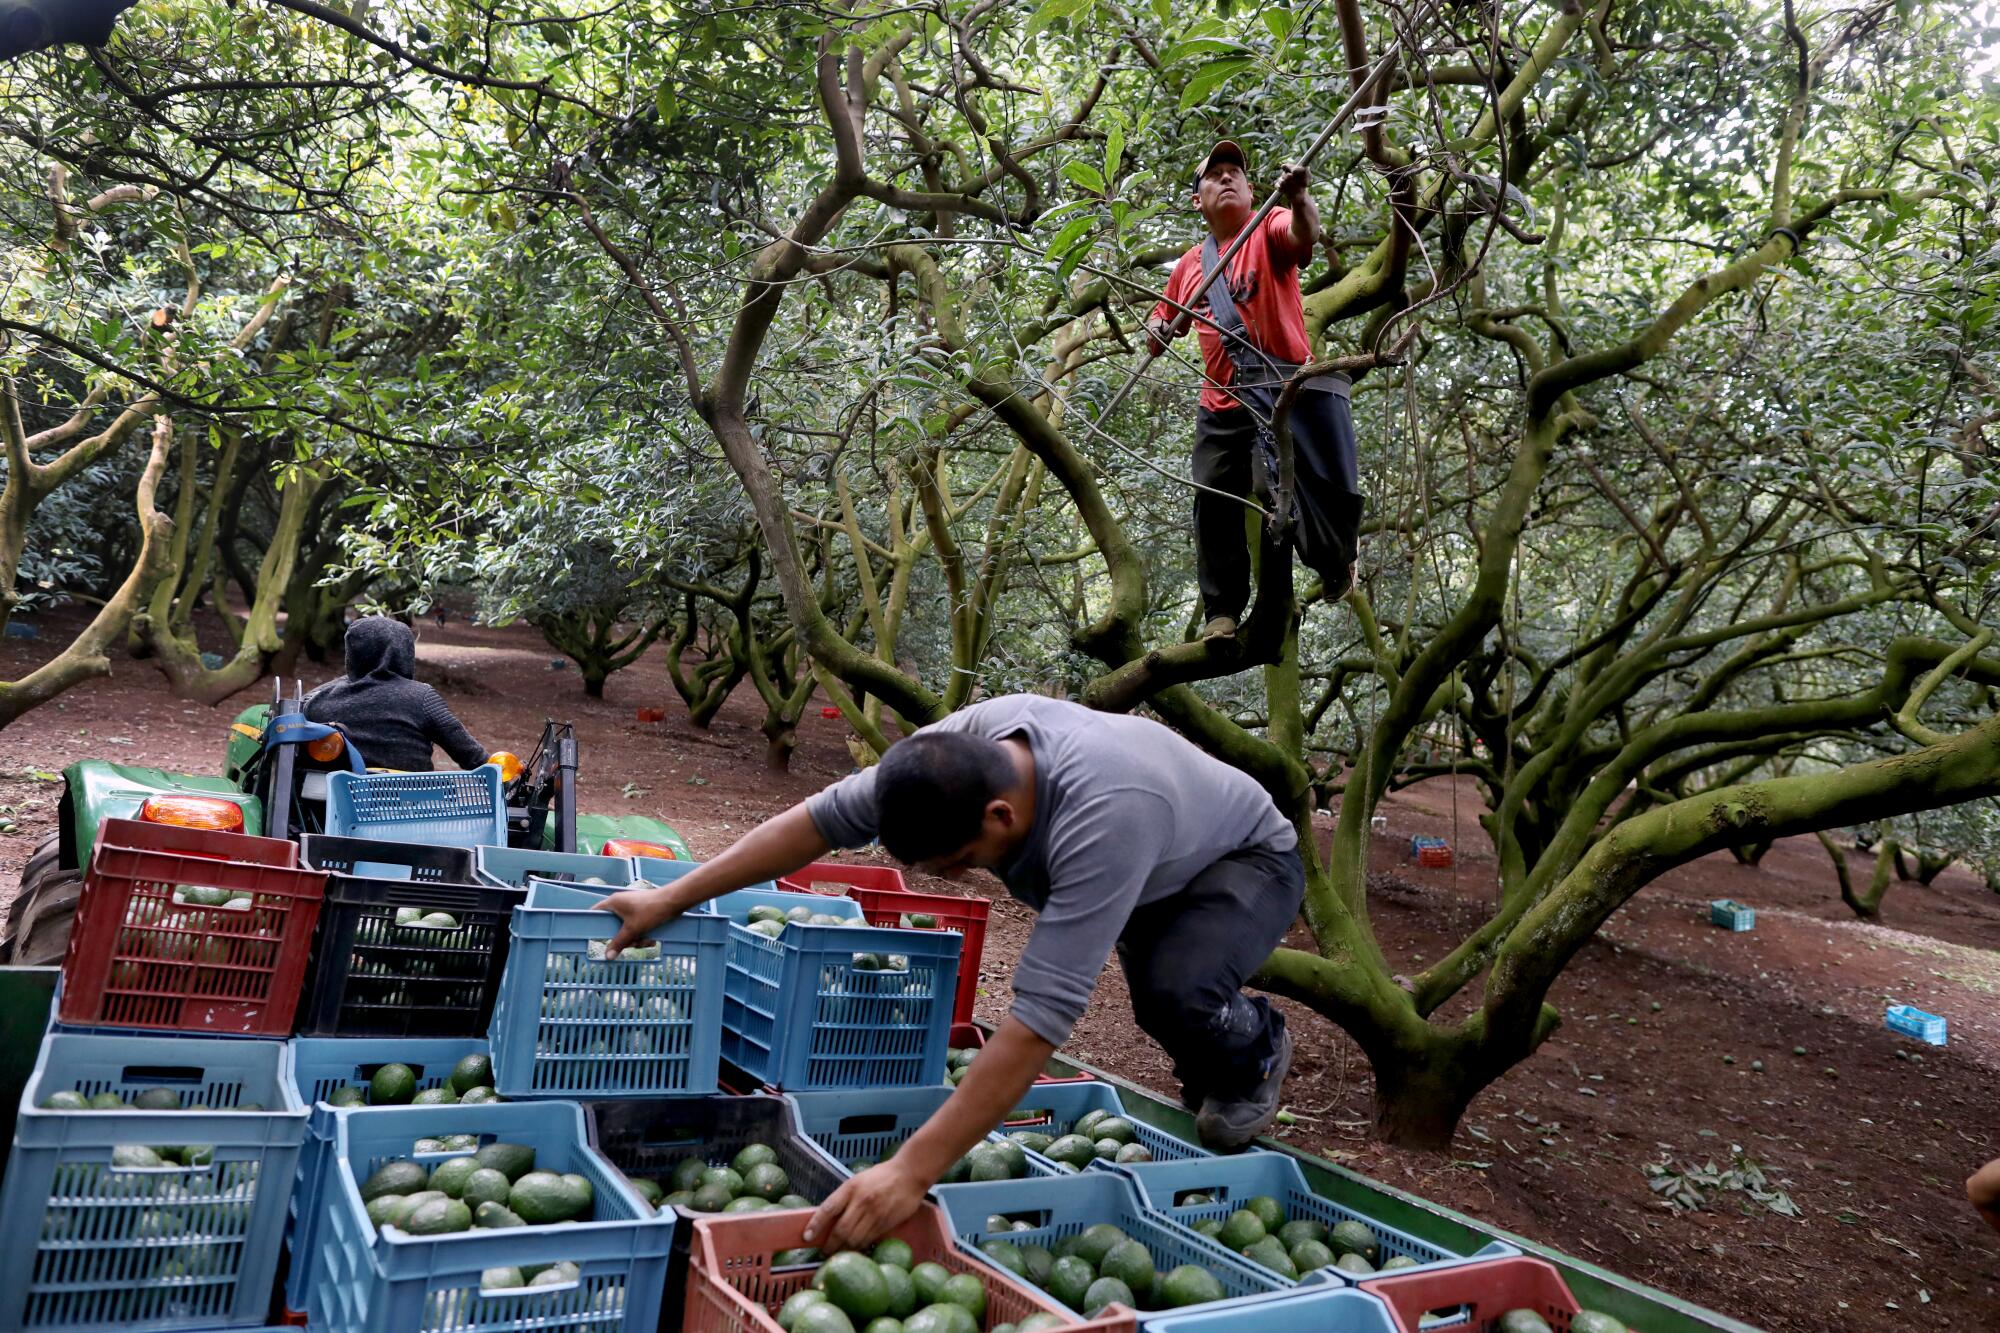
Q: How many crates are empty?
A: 1